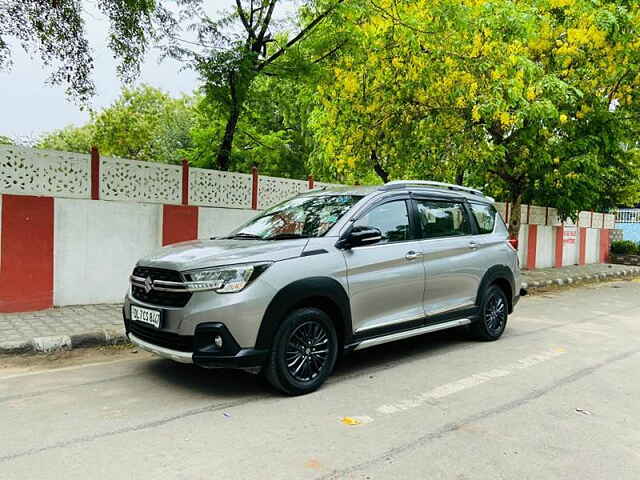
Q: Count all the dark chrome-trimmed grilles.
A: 1